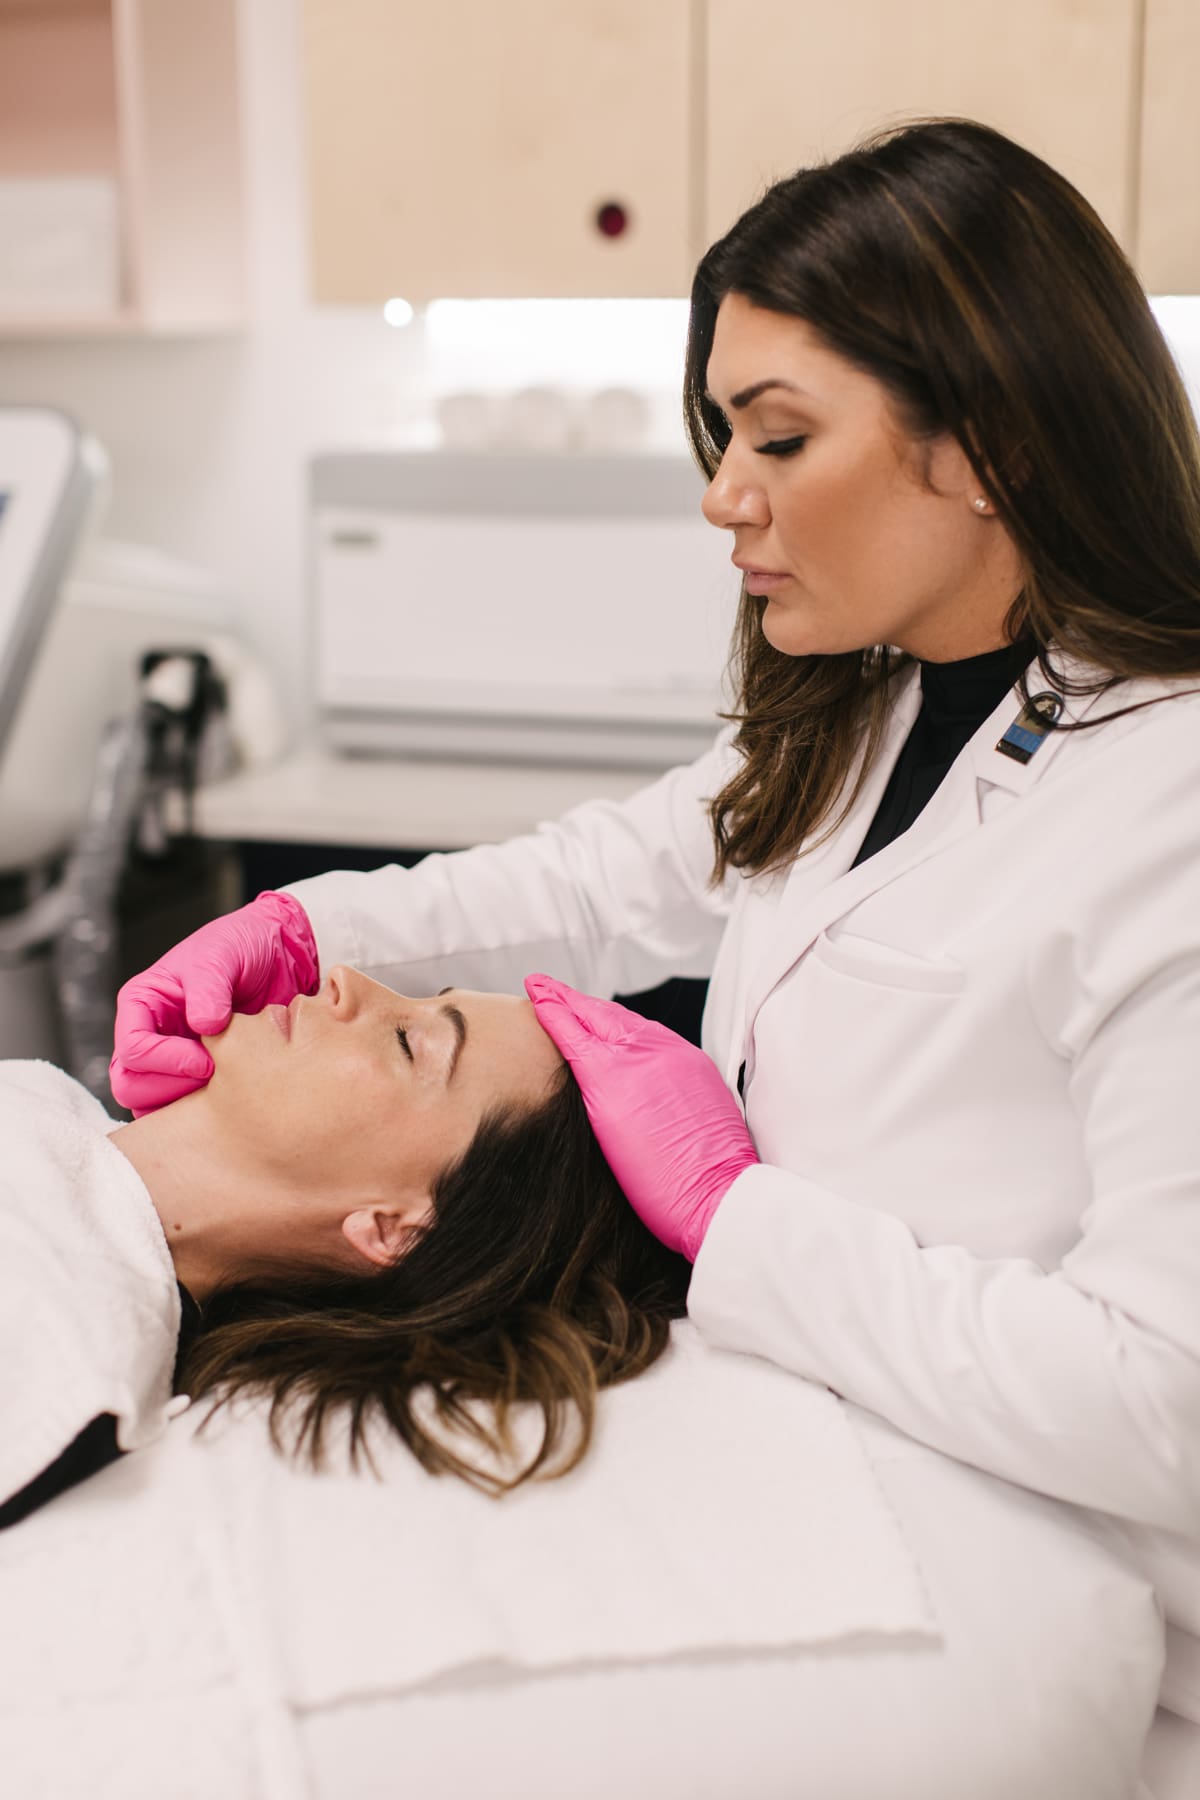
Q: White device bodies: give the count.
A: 2